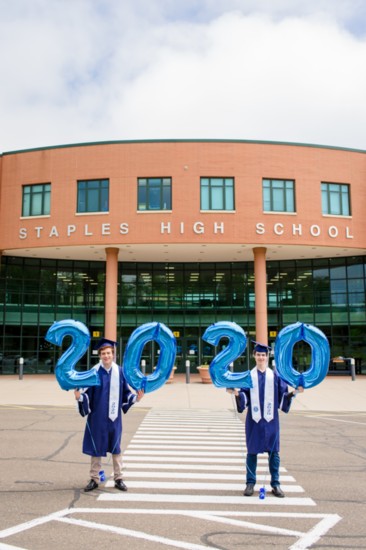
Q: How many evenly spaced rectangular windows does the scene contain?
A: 6